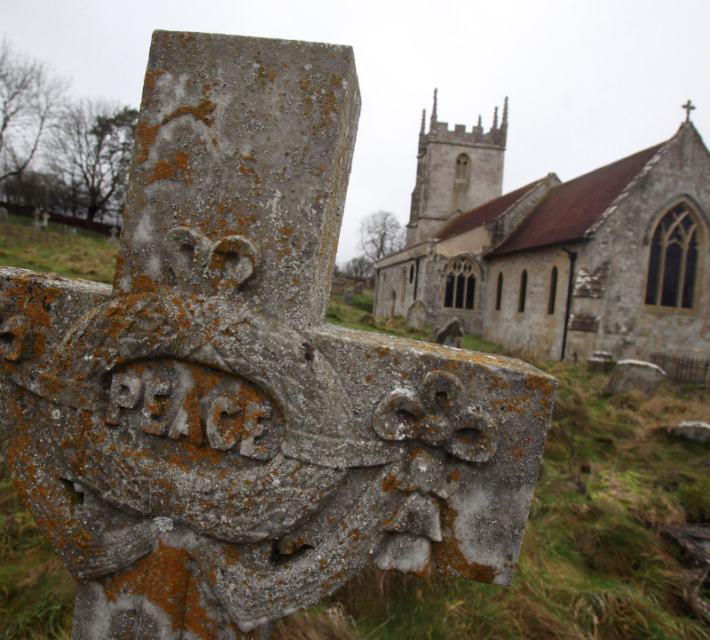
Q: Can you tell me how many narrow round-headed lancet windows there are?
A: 3